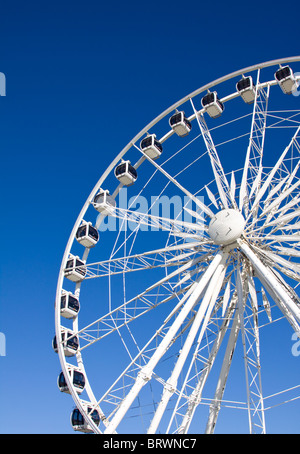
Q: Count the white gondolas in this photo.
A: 13